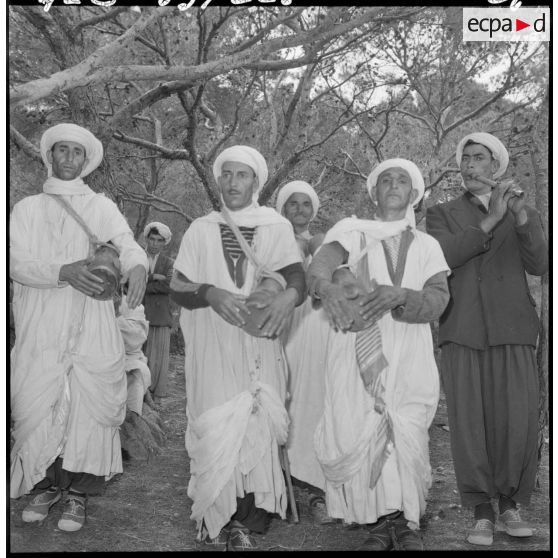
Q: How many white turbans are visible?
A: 6